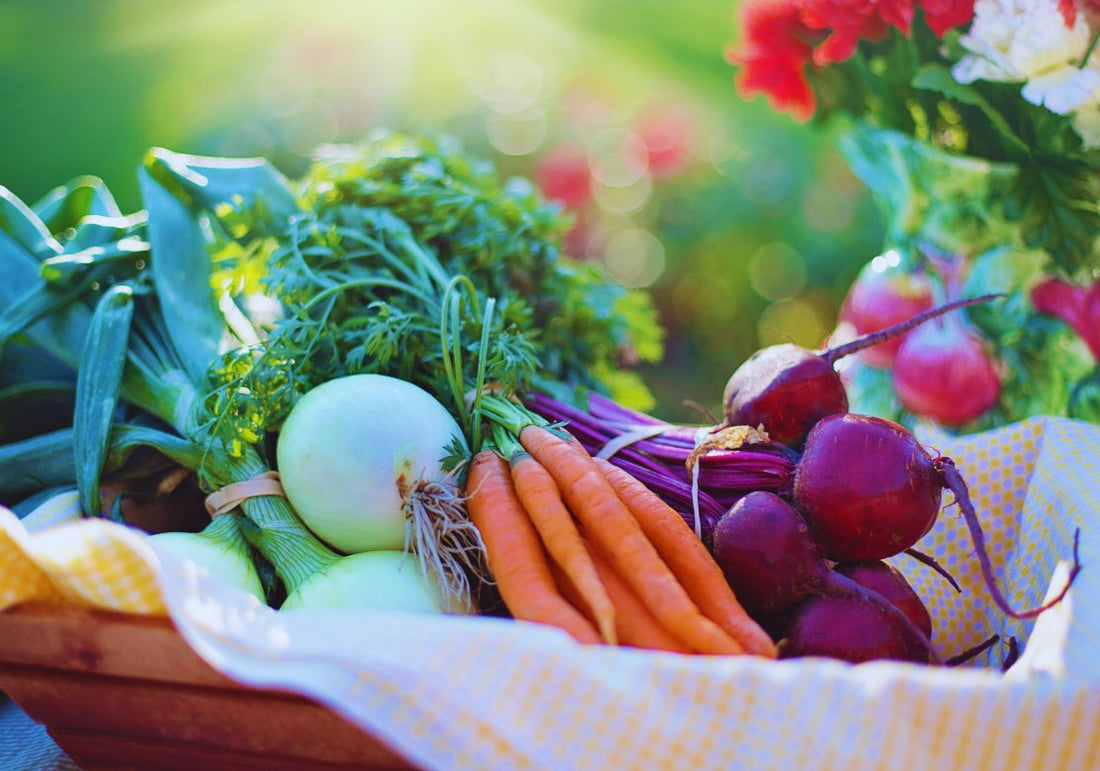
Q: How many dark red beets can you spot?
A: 5